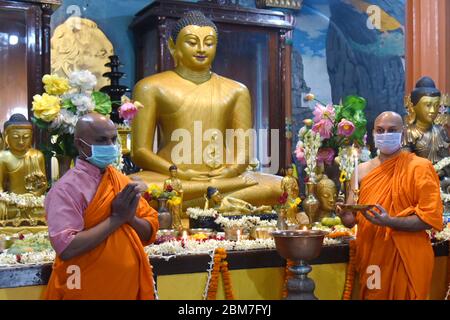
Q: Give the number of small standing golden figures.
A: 2